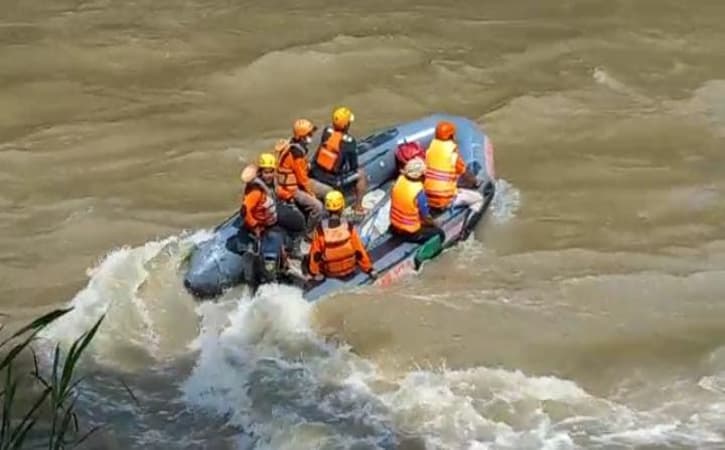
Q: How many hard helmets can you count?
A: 5